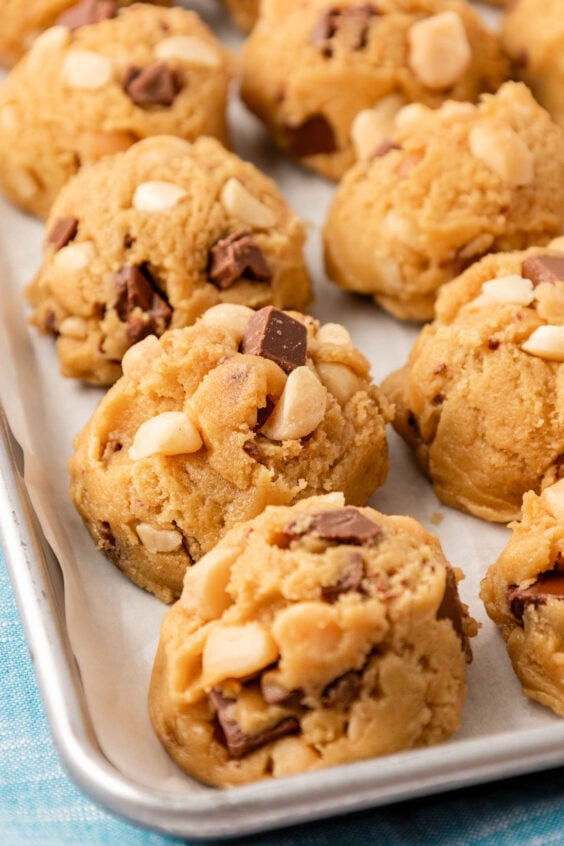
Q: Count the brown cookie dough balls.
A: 11